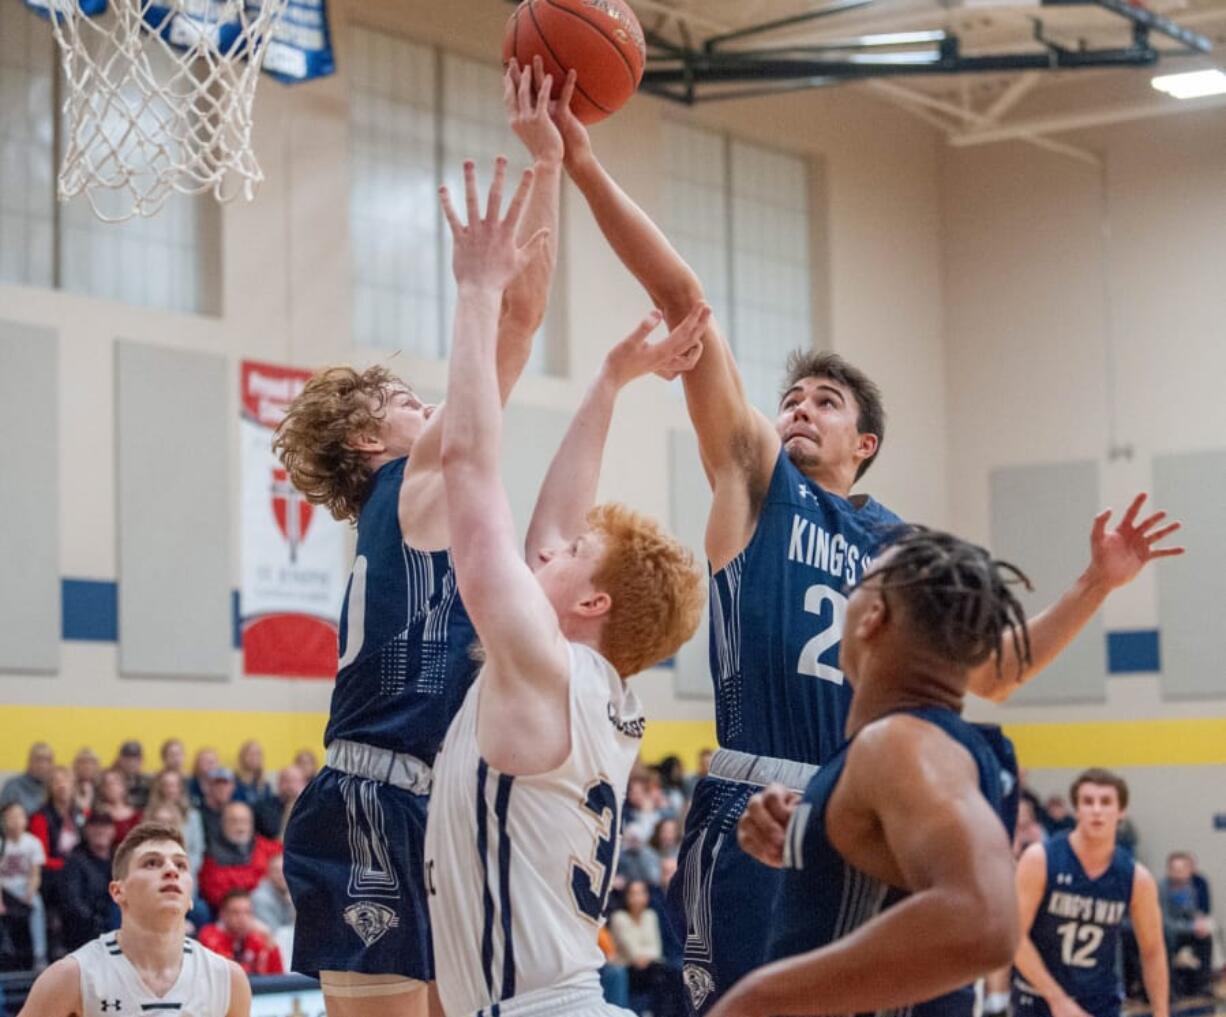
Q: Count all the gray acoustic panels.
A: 6